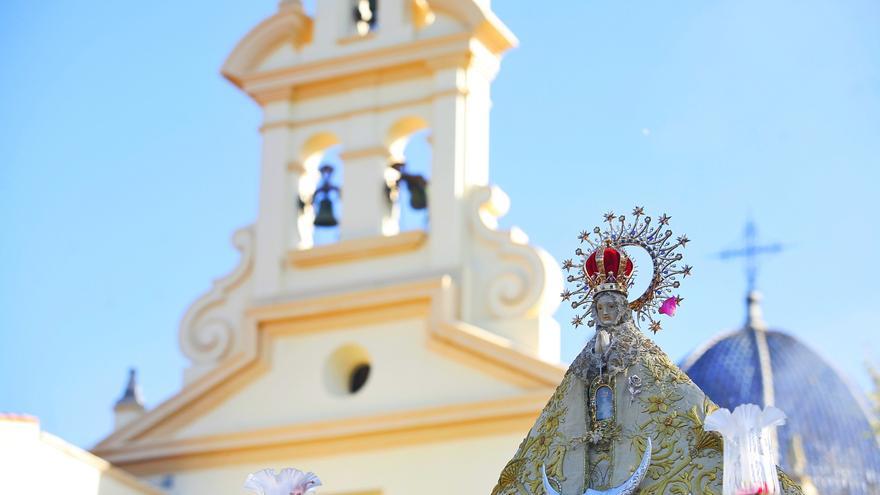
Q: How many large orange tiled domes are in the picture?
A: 0